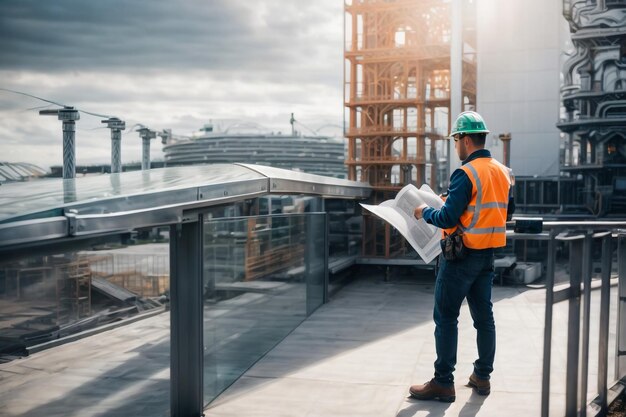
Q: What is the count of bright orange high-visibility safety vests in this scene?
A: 1